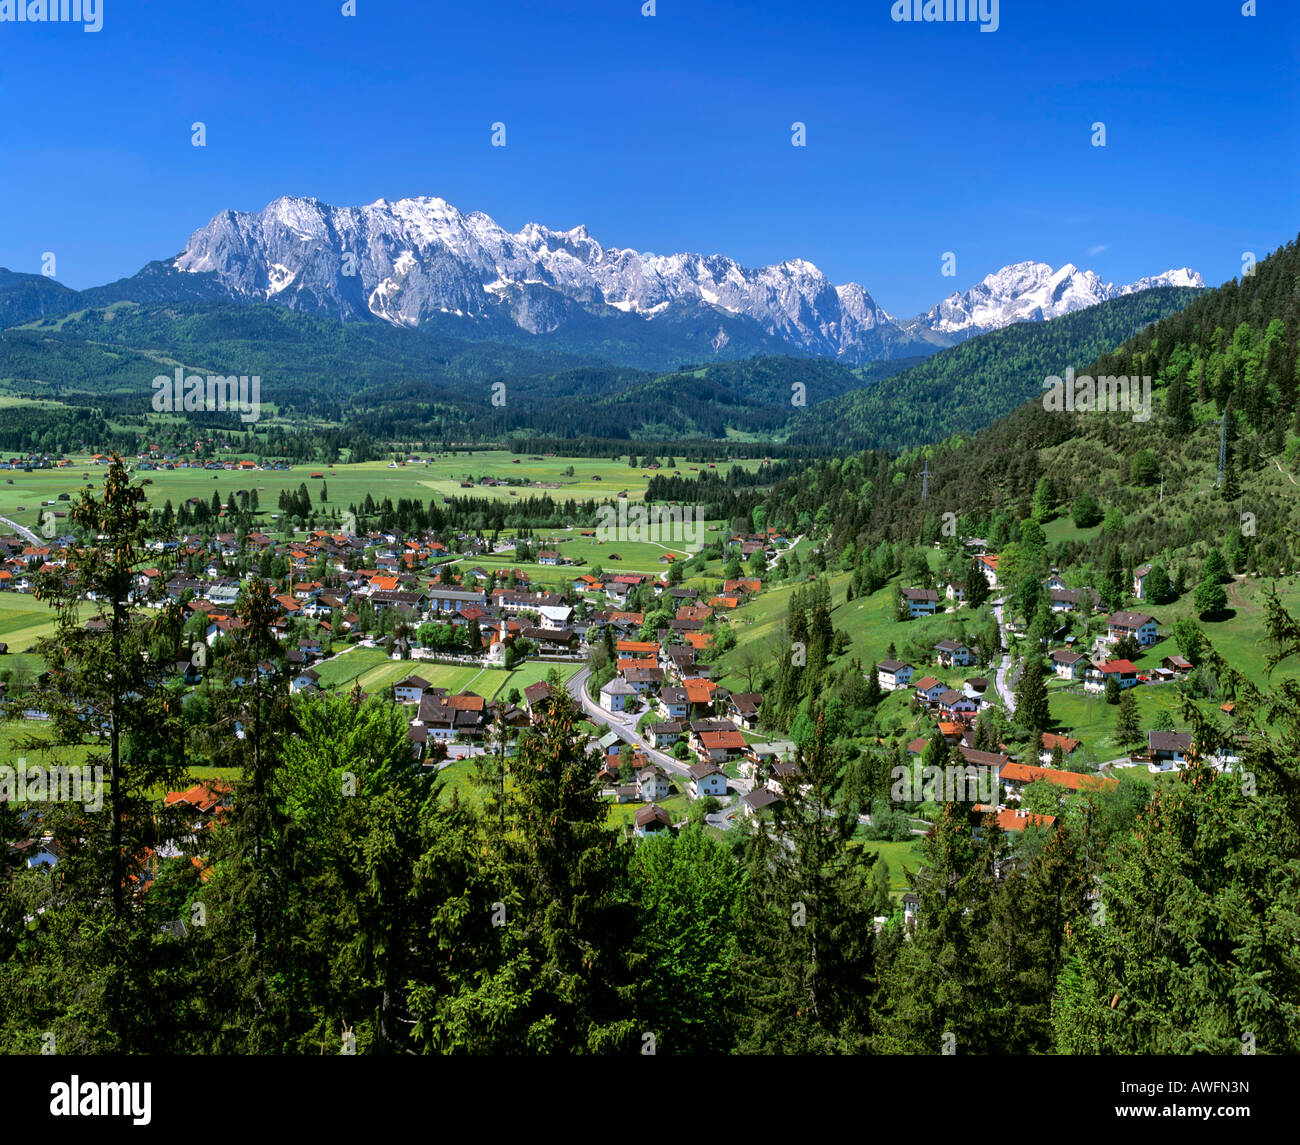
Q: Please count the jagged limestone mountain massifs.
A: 2